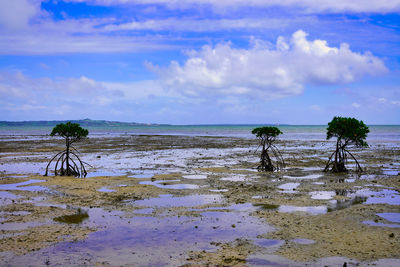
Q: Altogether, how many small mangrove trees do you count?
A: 3